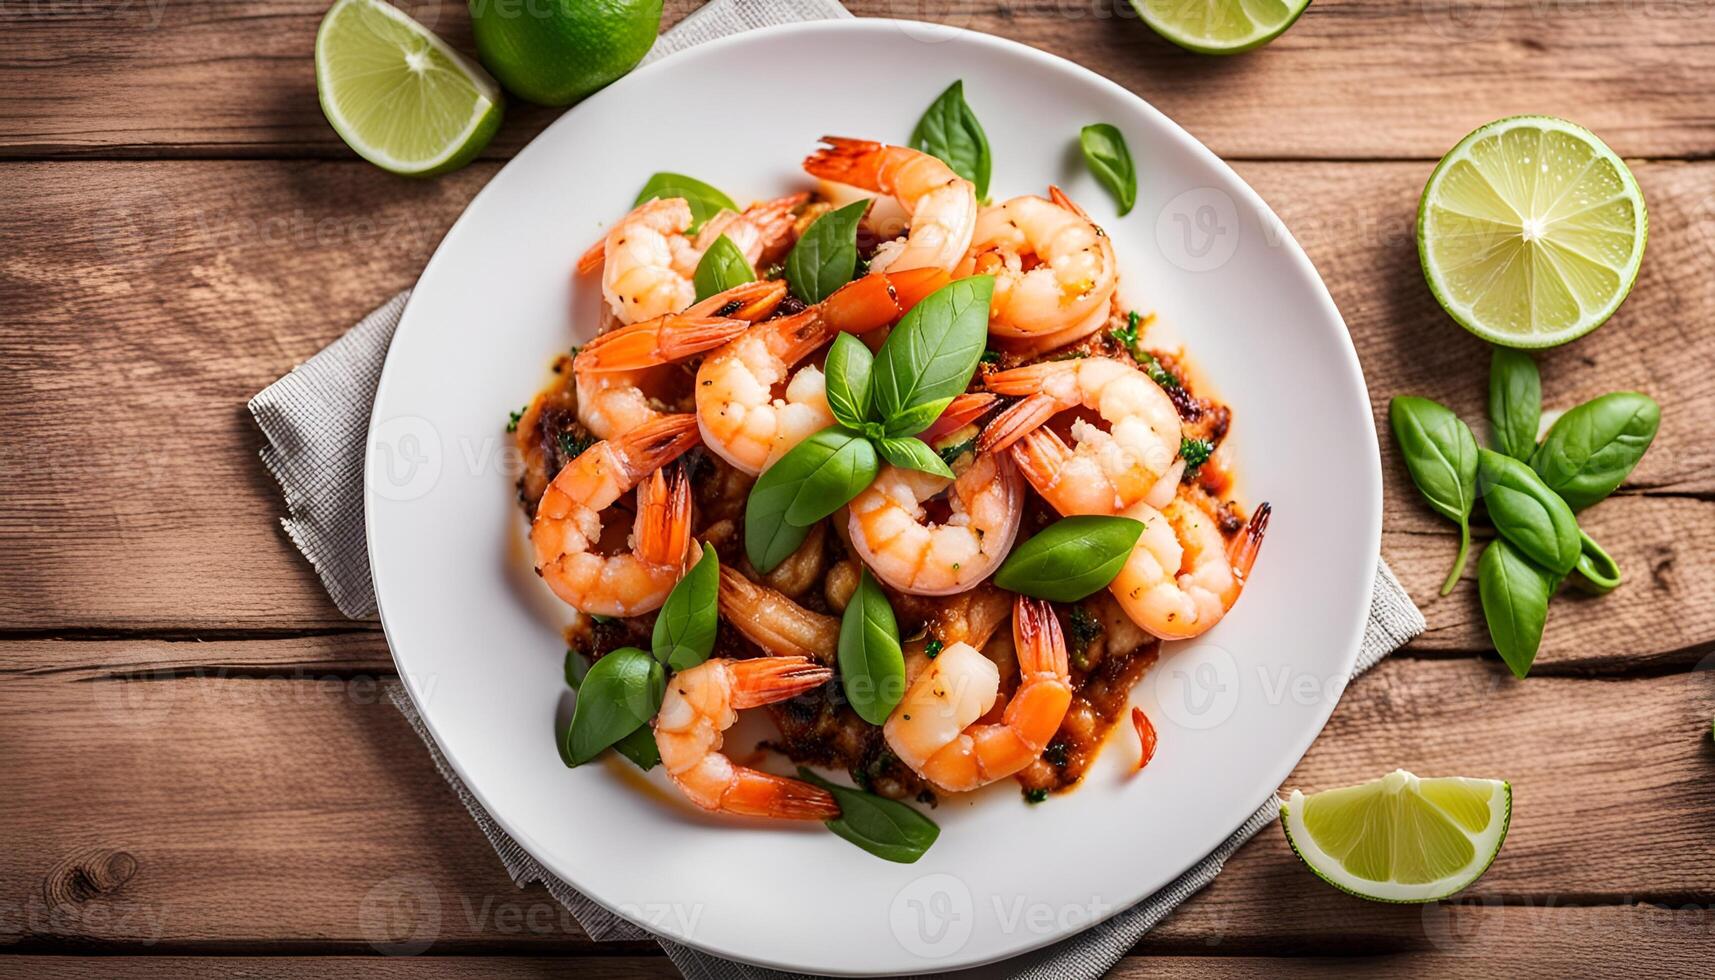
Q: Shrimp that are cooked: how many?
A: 11